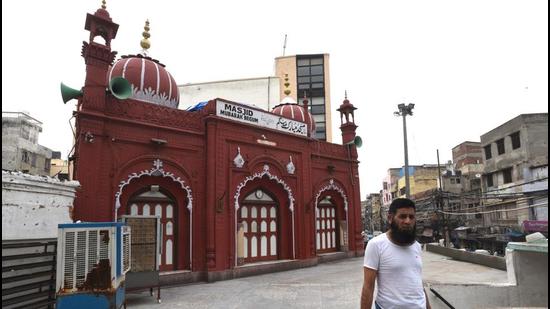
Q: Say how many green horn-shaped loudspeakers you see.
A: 3